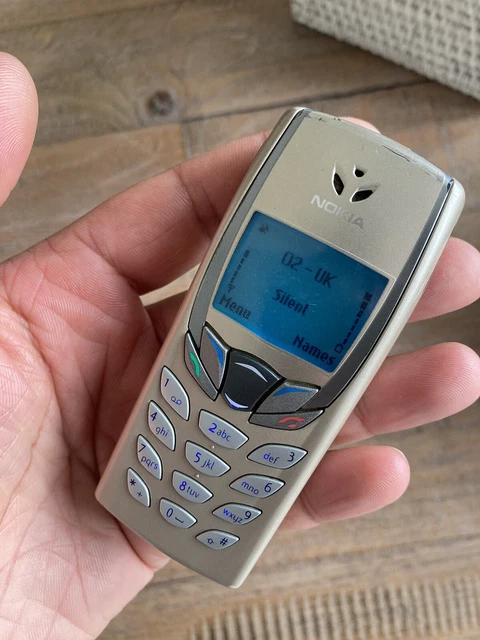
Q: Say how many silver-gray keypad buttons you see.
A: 12